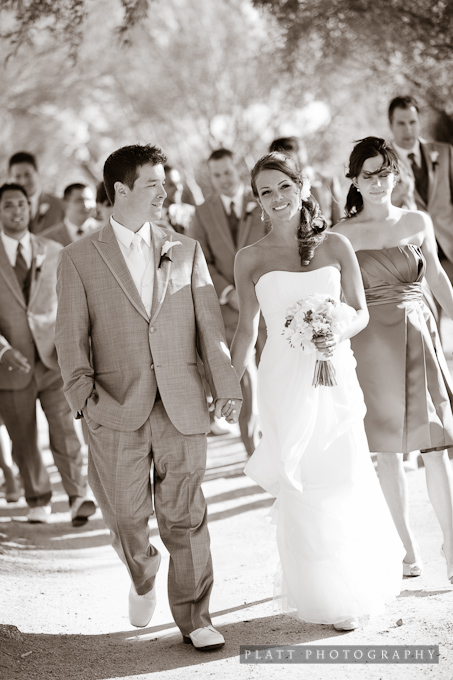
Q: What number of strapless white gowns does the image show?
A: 1